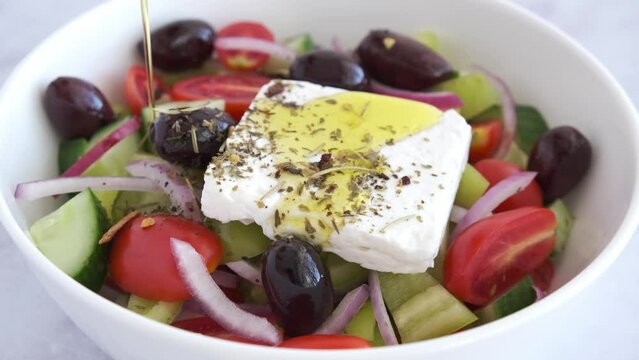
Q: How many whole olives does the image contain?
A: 7